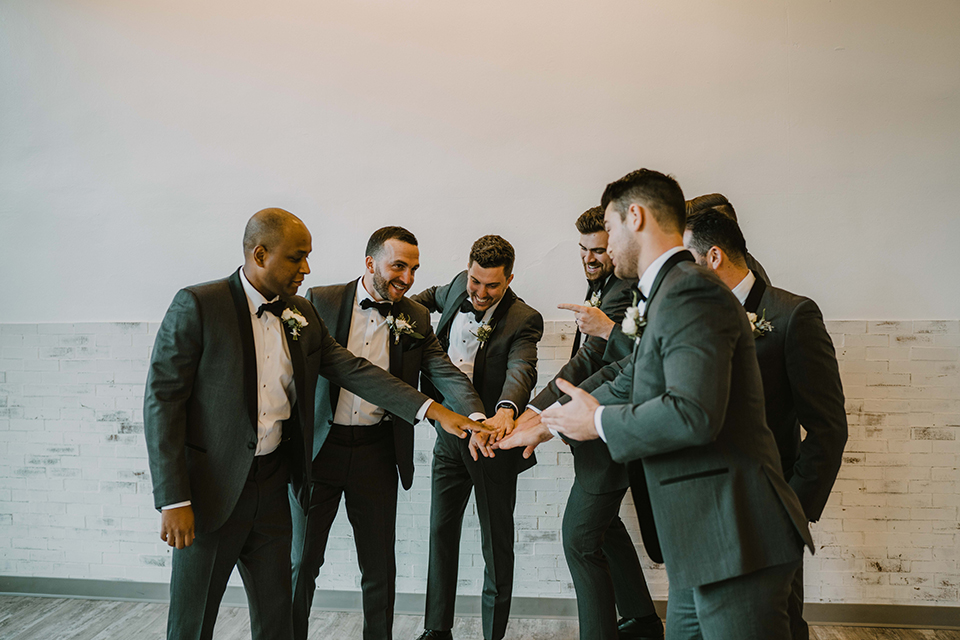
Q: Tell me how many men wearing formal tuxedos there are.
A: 7